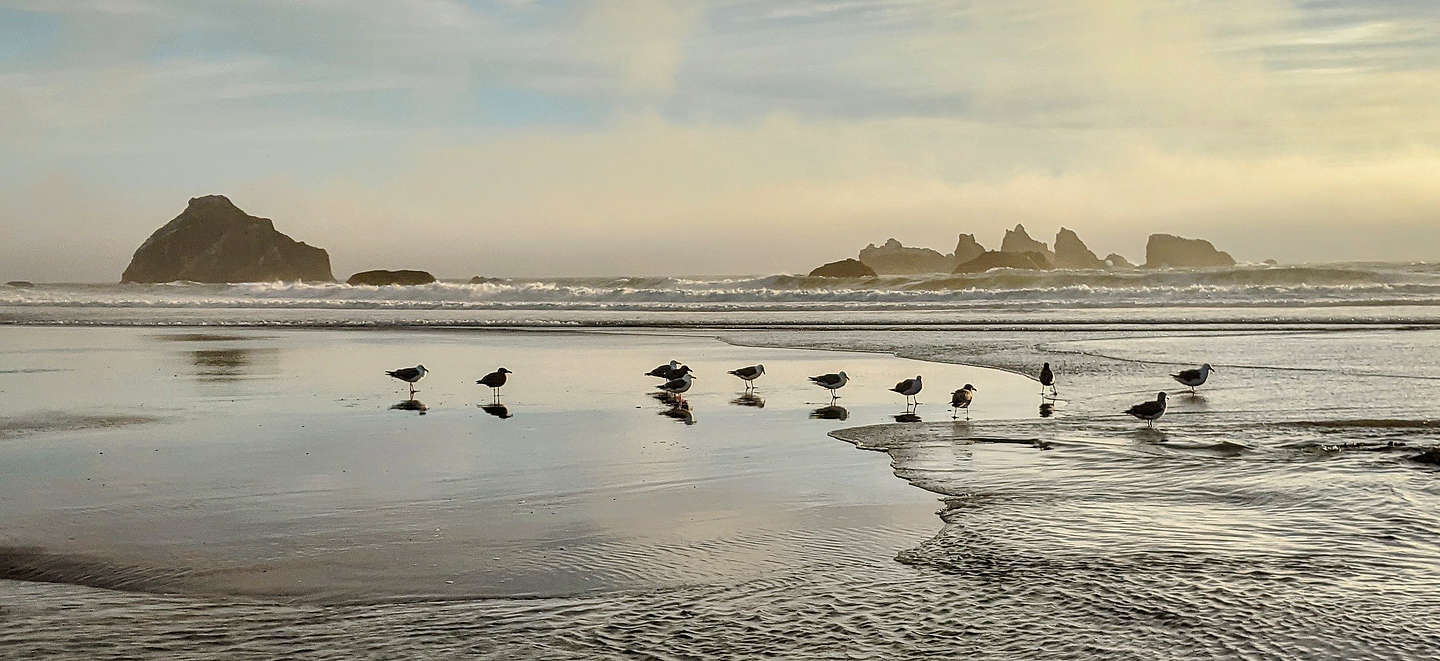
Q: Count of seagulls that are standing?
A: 12